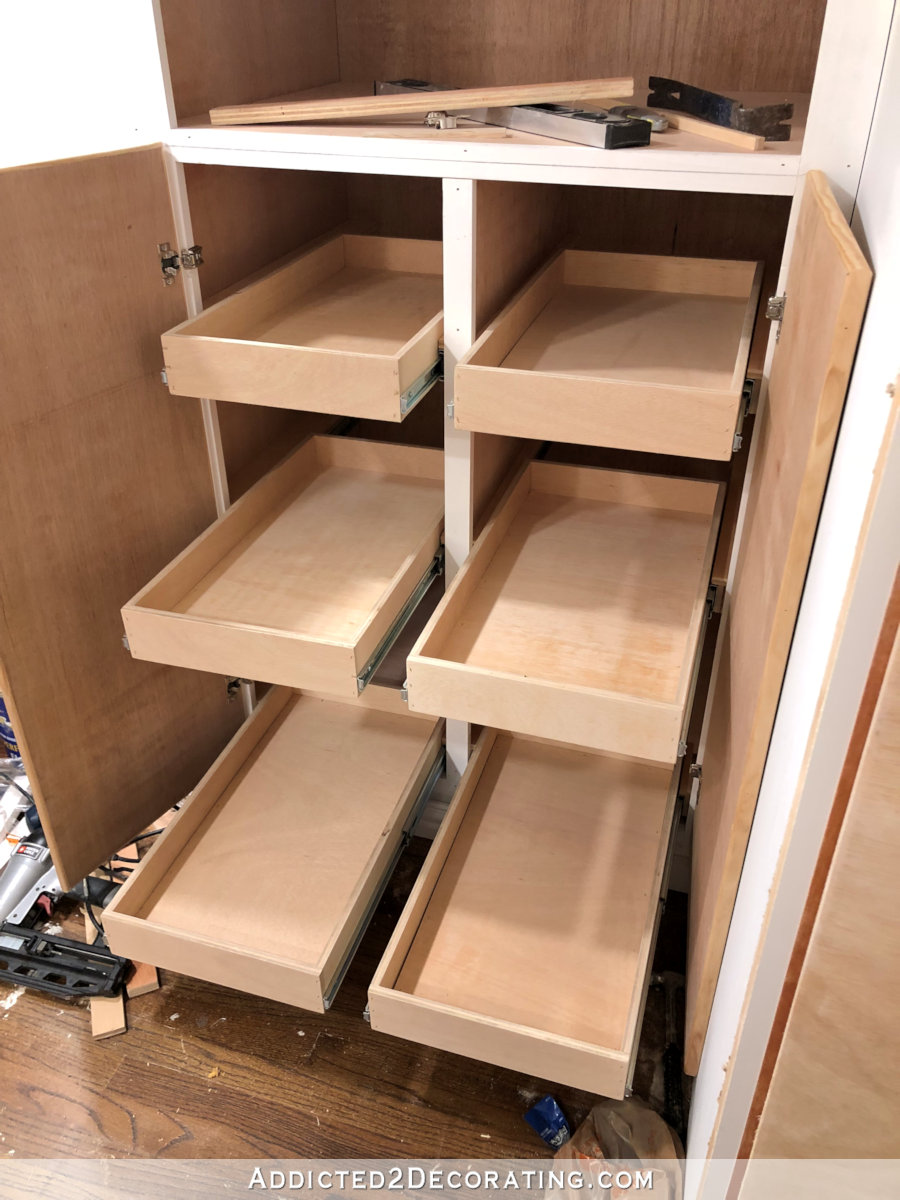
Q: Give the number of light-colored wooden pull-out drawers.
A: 6